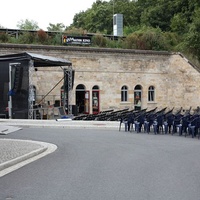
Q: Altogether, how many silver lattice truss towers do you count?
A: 2